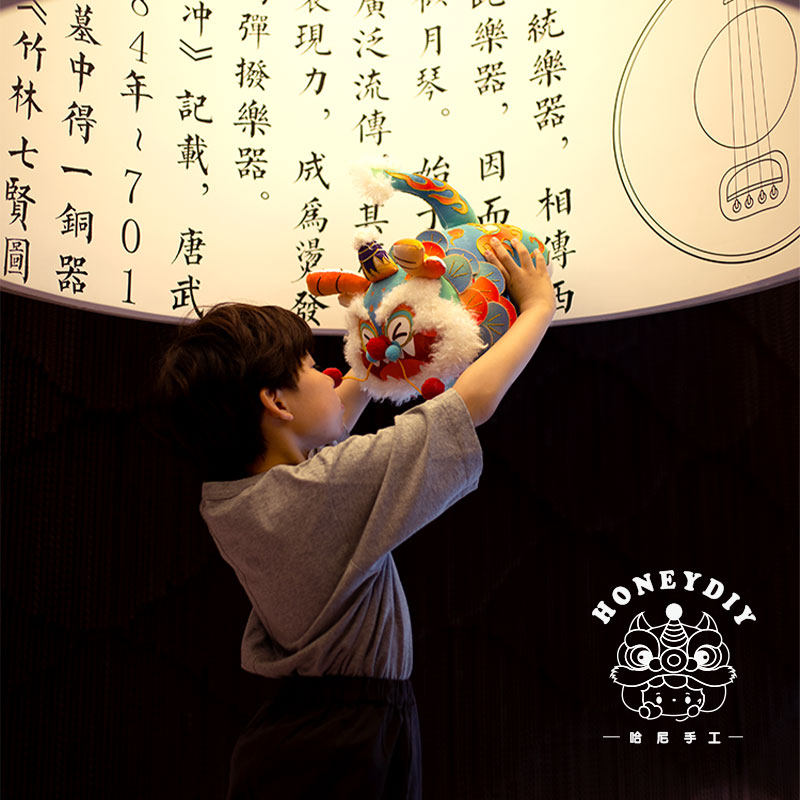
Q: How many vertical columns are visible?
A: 10